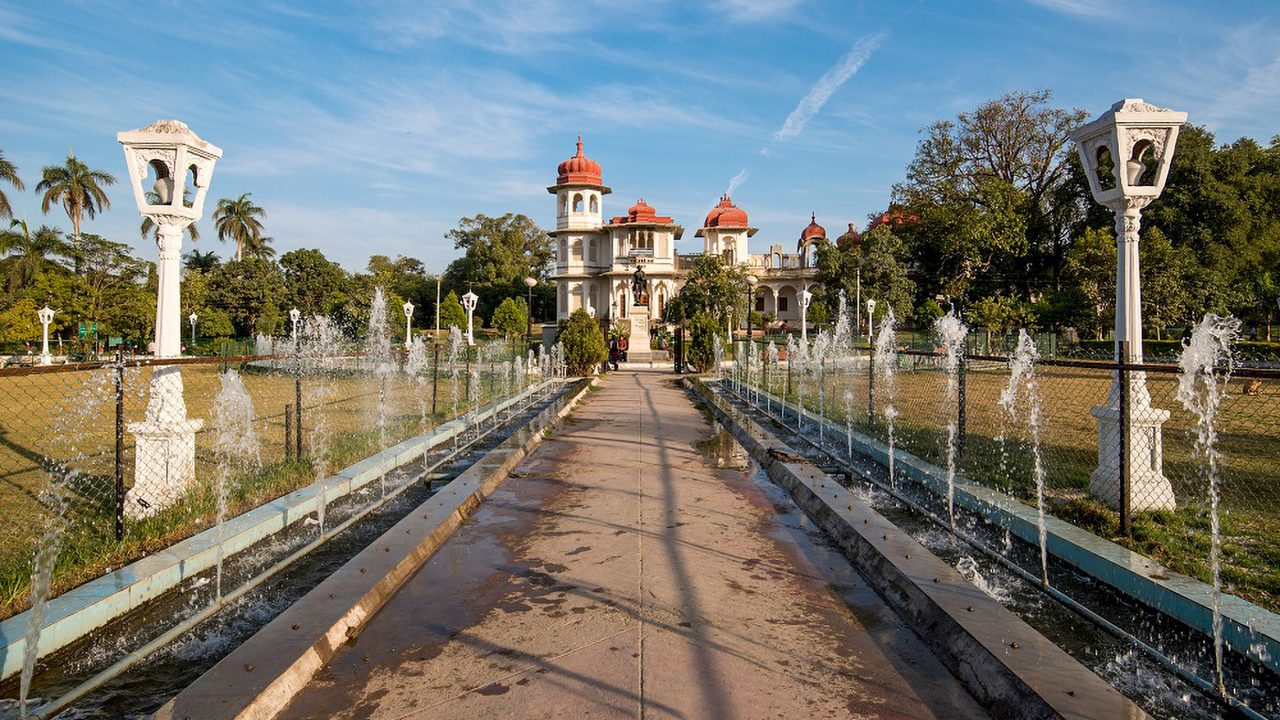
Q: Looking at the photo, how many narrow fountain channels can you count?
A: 2